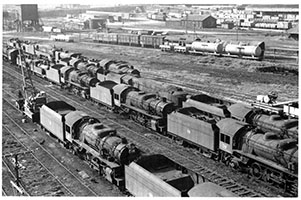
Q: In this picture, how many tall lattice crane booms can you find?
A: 1